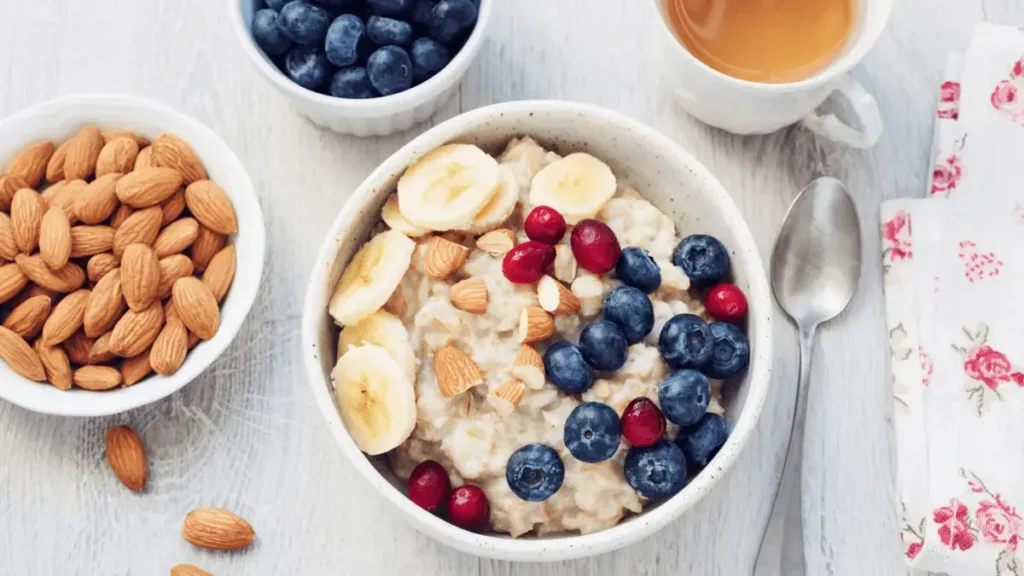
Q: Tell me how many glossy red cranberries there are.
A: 7